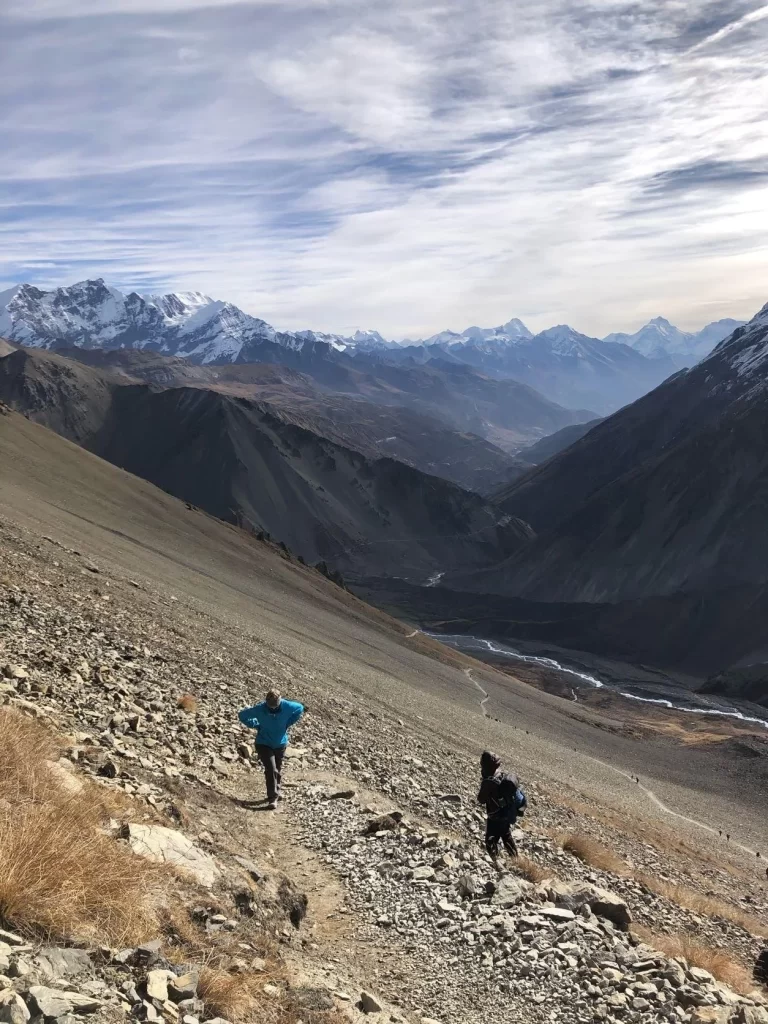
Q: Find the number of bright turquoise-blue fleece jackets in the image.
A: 1